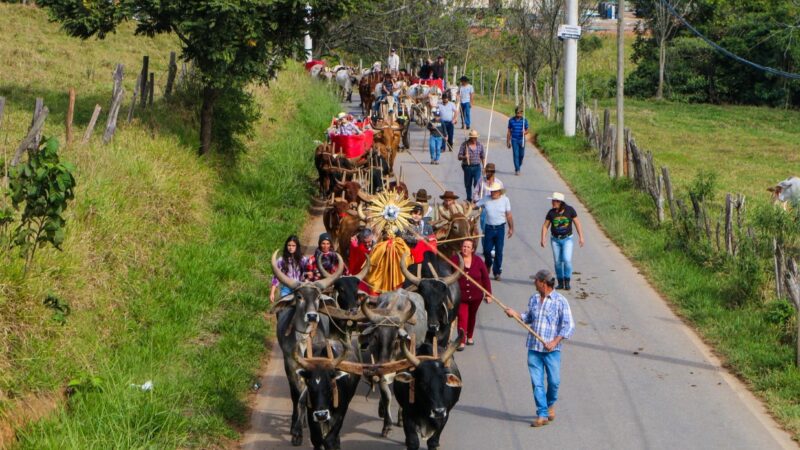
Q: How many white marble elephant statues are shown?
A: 0